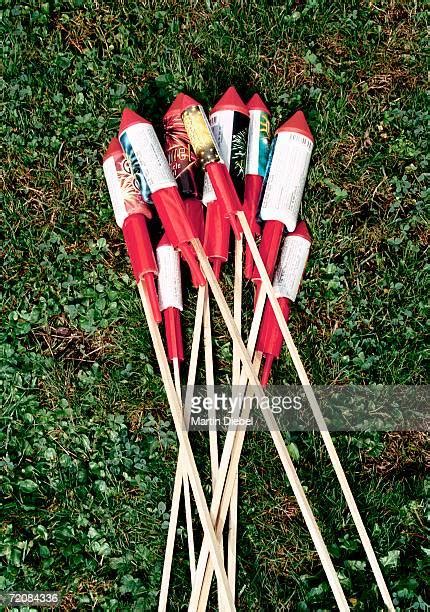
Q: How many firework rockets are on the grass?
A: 9